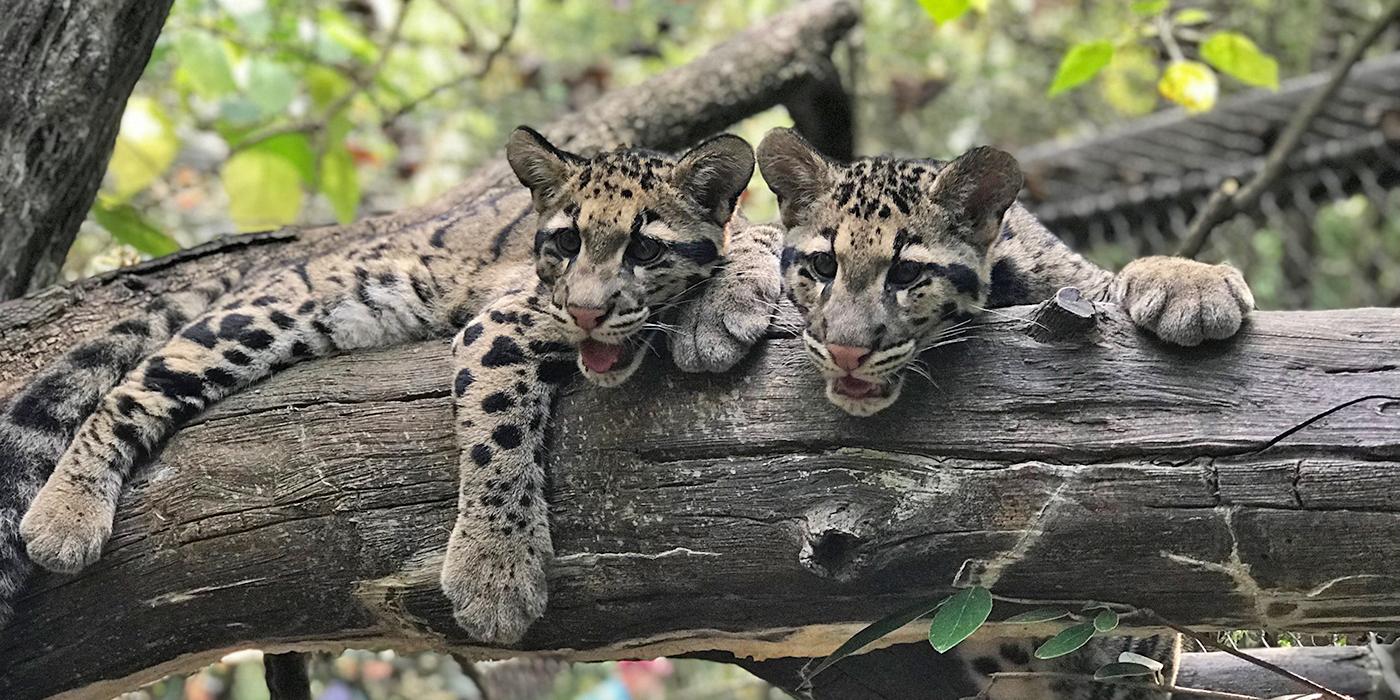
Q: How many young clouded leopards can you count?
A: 2